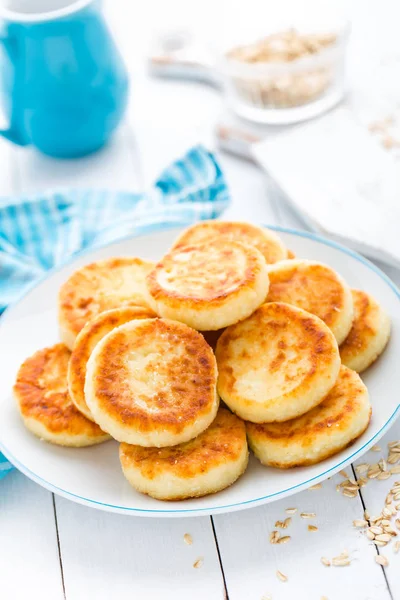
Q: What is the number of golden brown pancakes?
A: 11